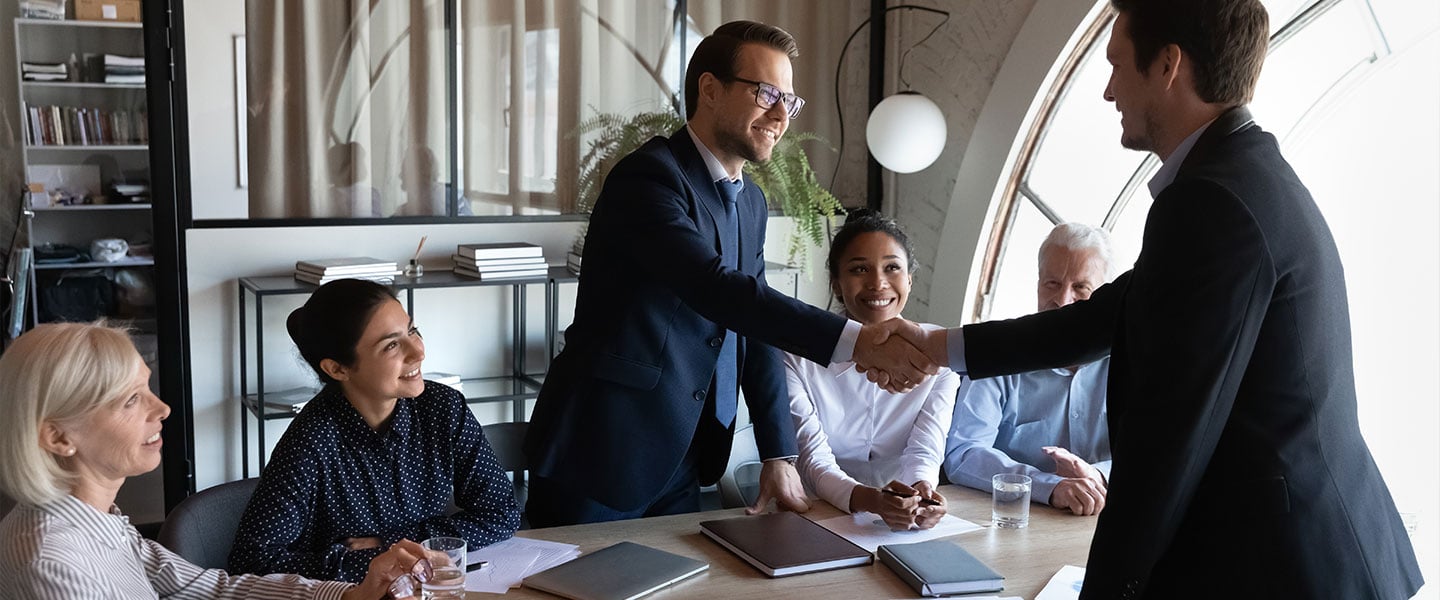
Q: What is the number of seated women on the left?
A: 2